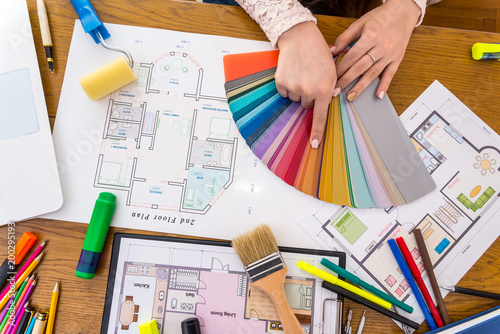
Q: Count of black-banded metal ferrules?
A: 1